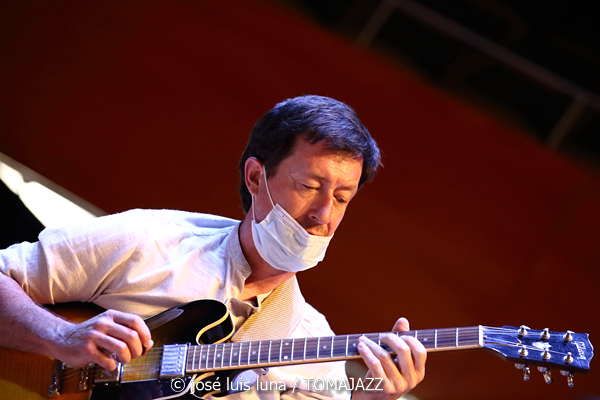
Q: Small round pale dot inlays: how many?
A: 9